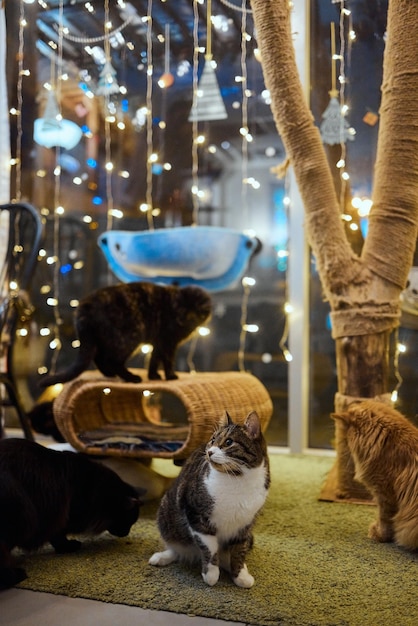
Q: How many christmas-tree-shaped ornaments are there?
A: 4